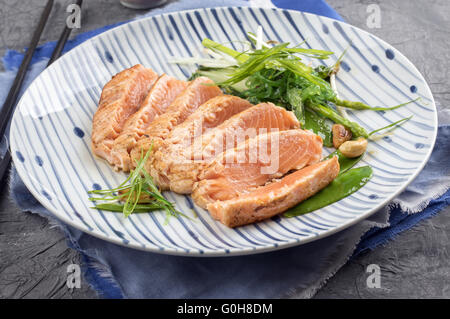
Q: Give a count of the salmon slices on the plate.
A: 7